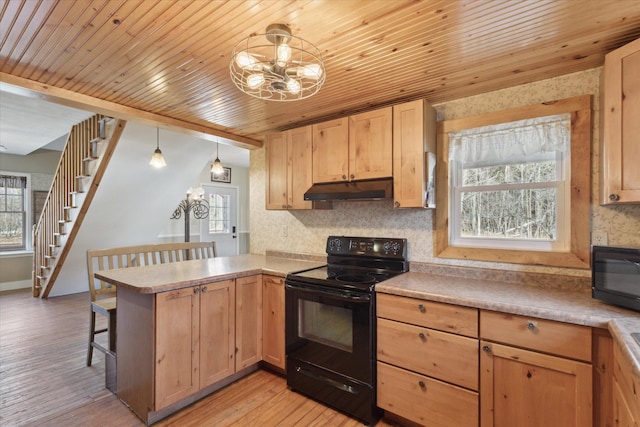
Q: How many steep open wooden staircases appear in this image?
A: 1